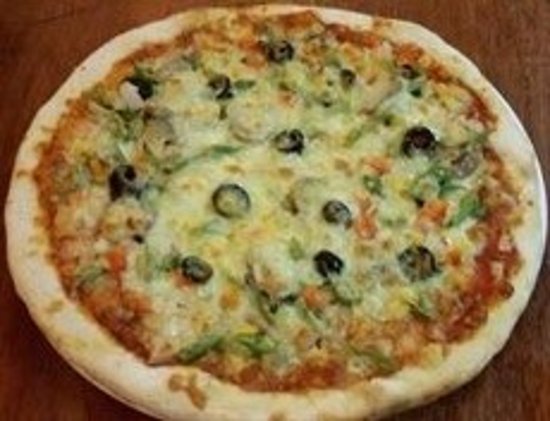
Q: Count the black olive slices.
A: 13